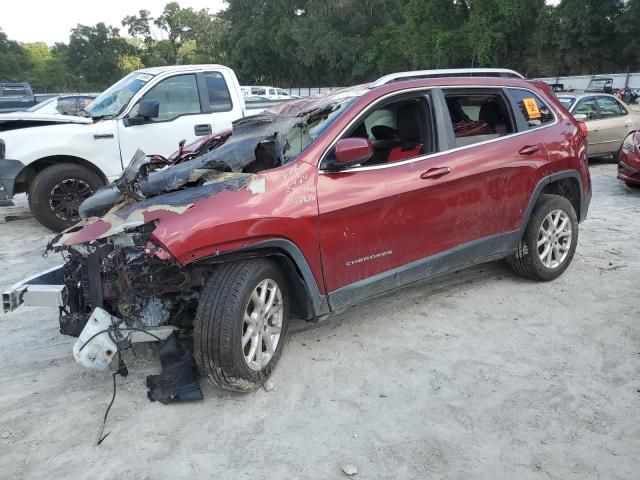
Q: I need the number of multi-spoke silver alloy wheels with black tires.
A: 2